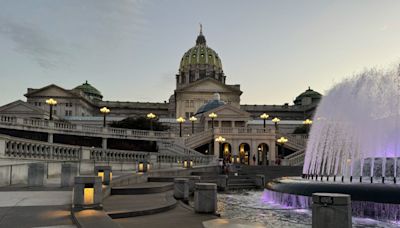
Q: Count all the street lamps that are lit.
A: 11